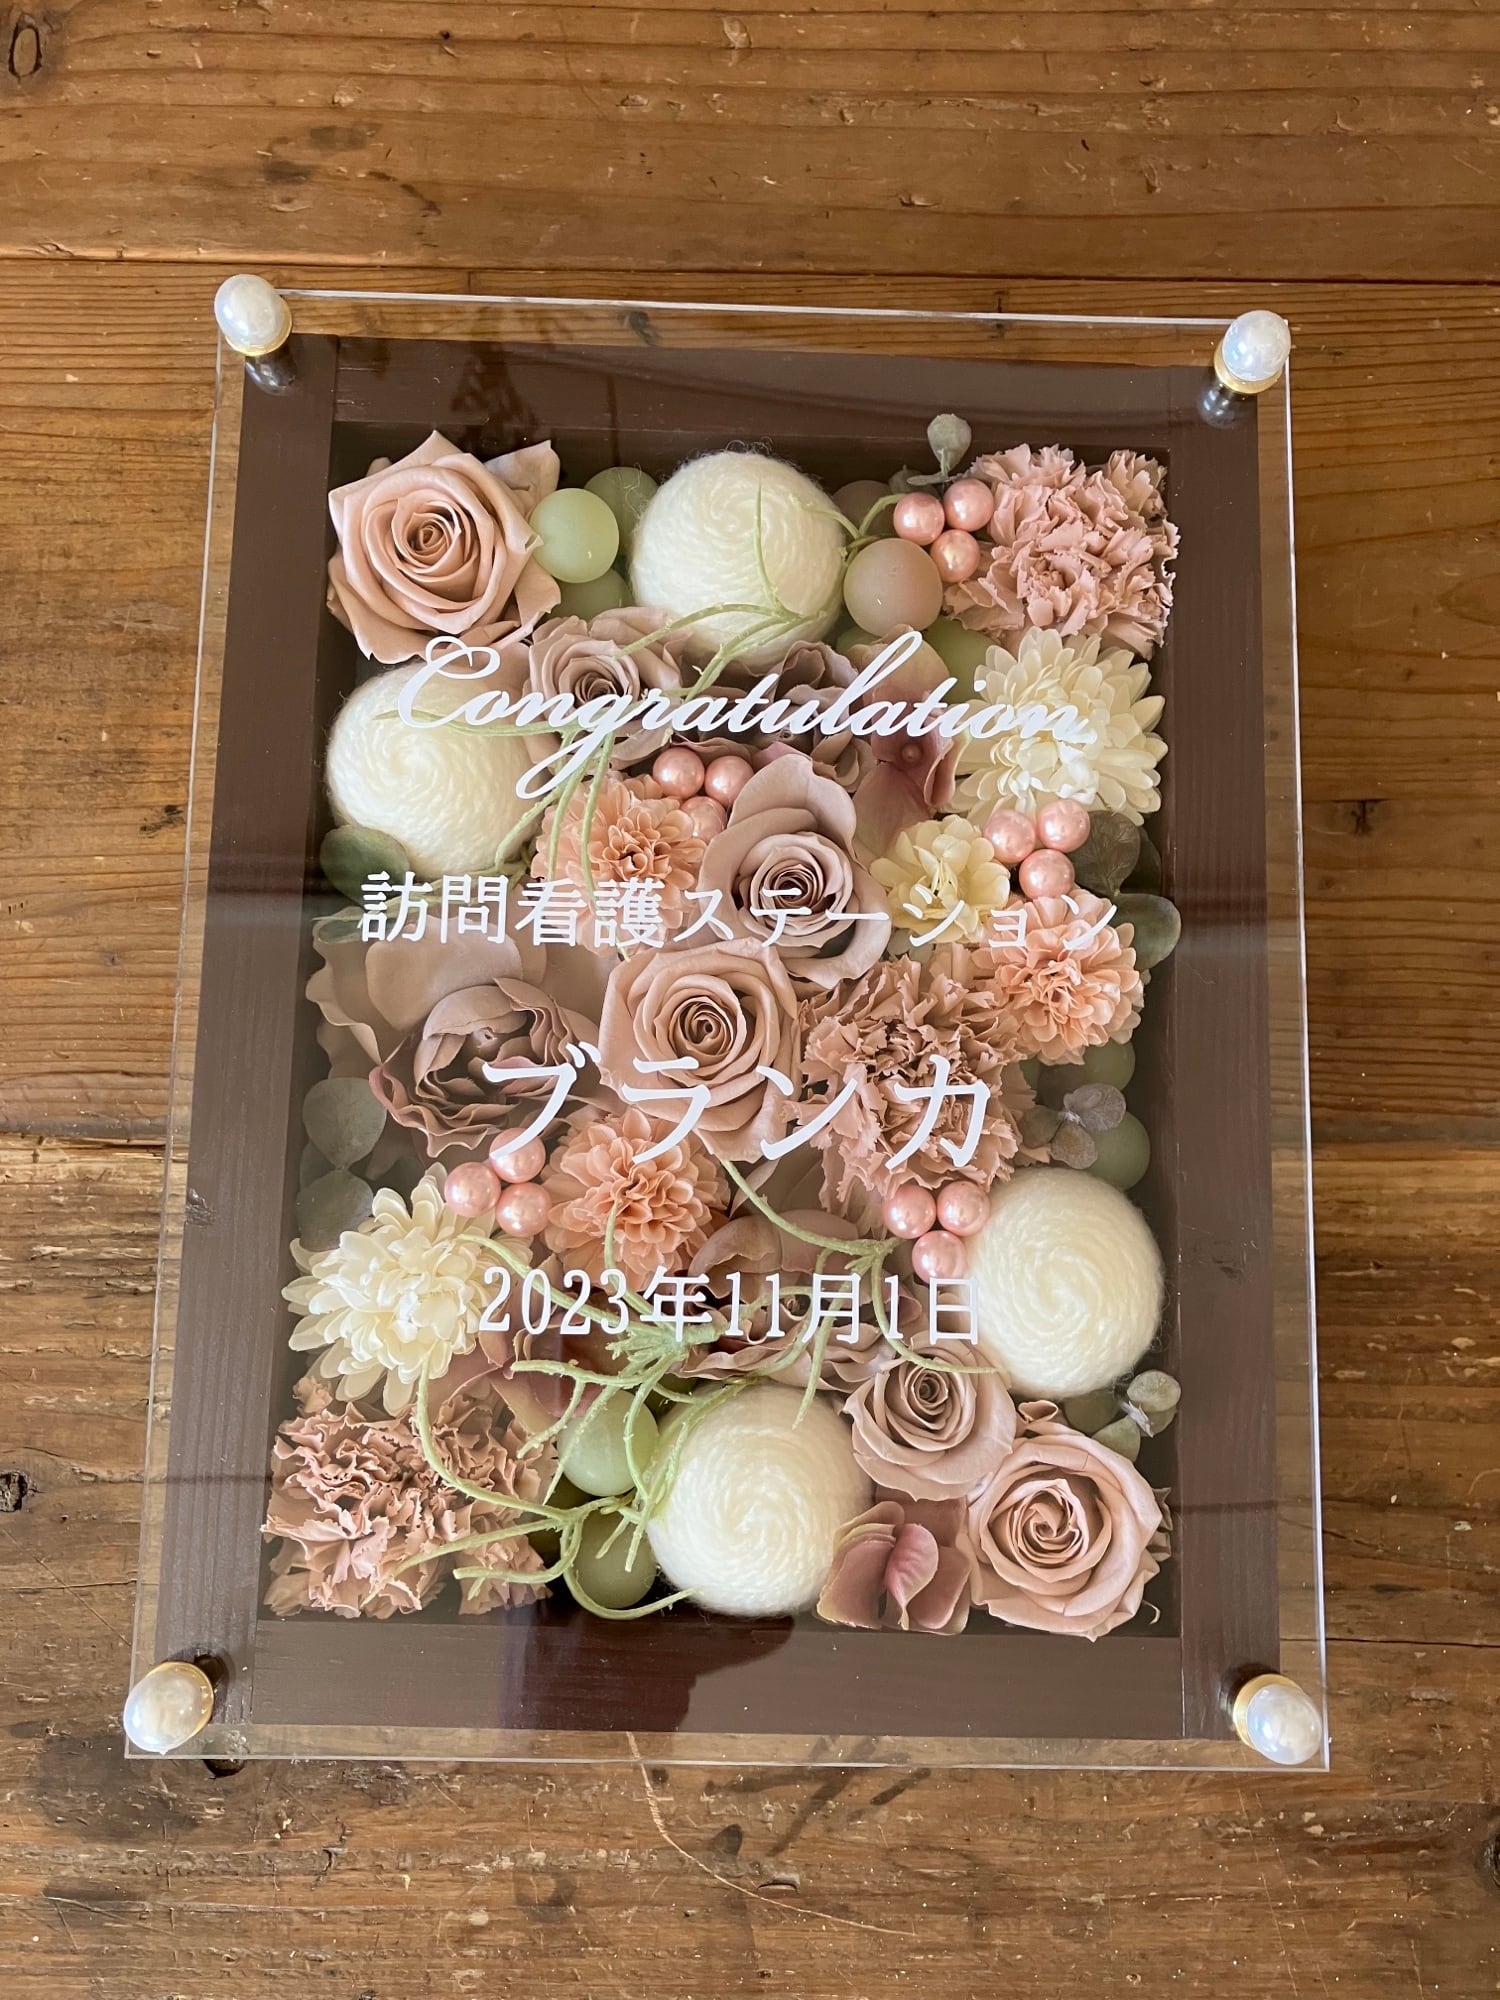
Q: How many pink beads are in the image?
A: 15